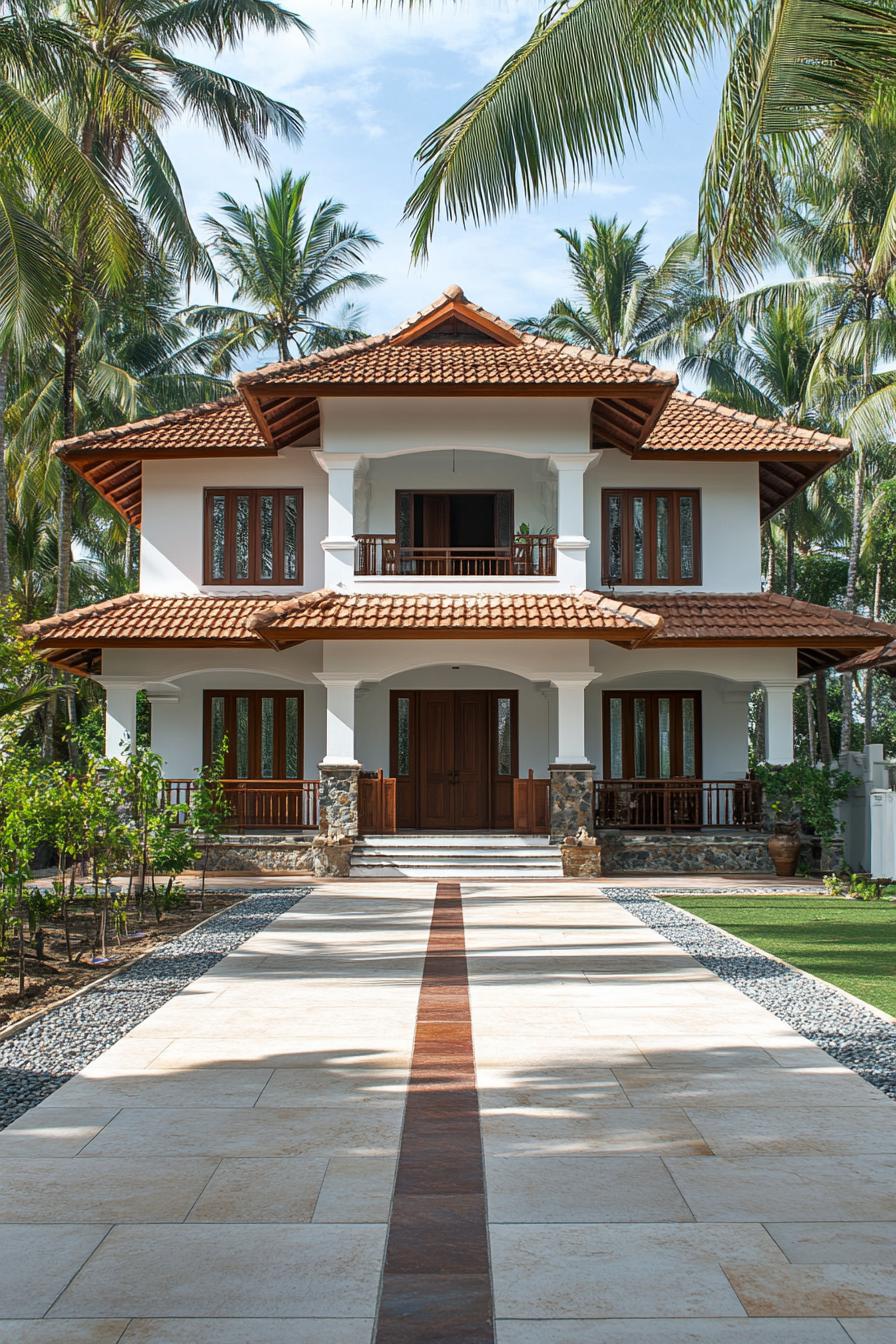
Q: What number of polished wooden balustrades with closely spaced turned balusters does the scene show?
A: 3